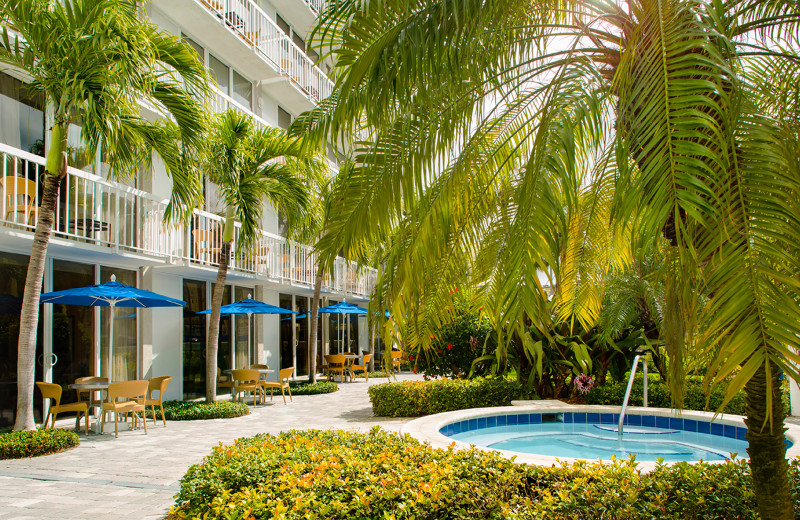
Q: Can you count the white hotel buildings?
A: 1